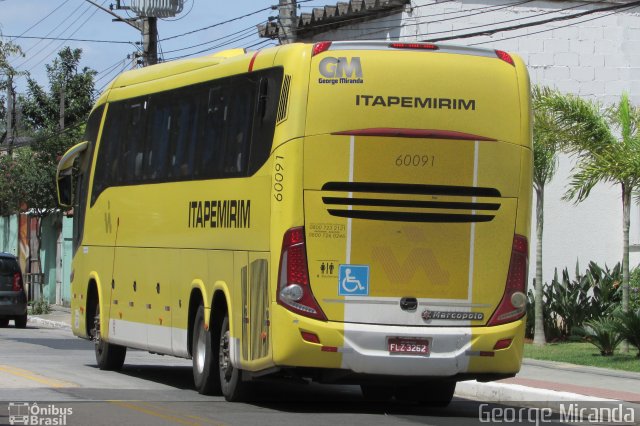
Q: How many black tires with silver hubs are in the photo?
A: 3